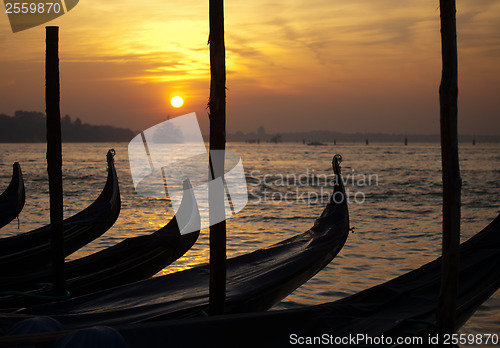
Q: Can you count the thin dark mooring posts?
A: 3